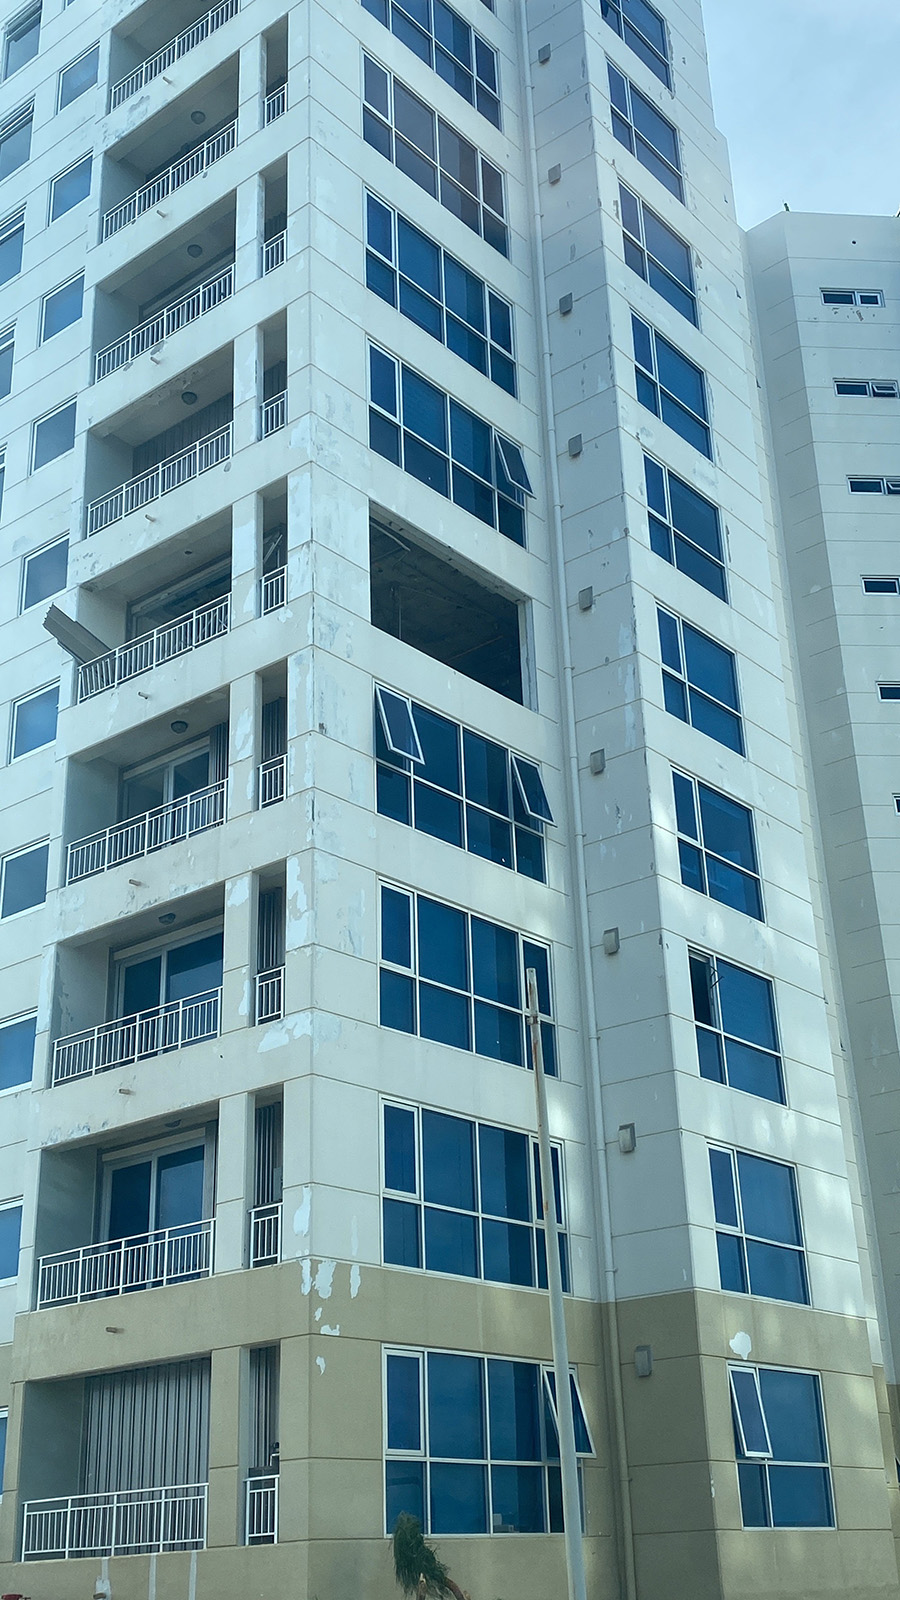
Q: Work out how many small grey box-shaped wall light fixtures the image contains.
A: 9